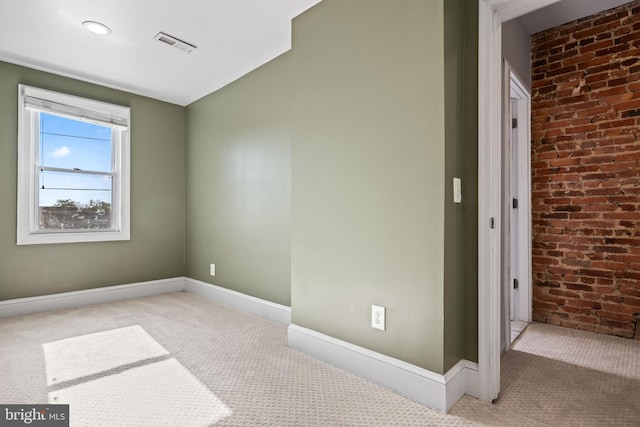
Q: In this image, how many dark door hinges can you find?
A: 3